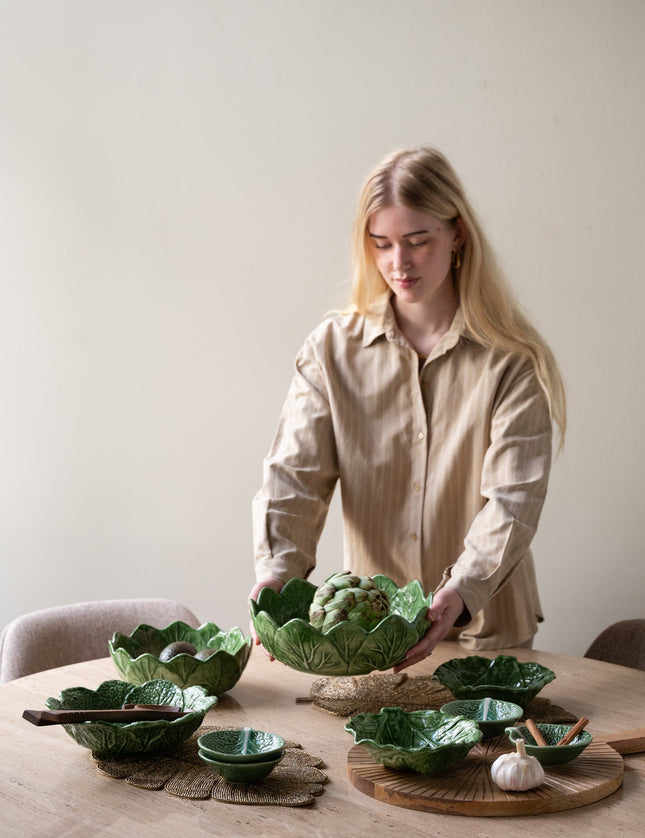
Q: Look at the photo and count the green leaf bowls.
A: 9